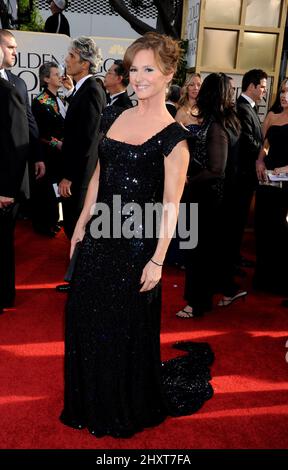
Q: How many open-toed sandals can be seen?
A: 2